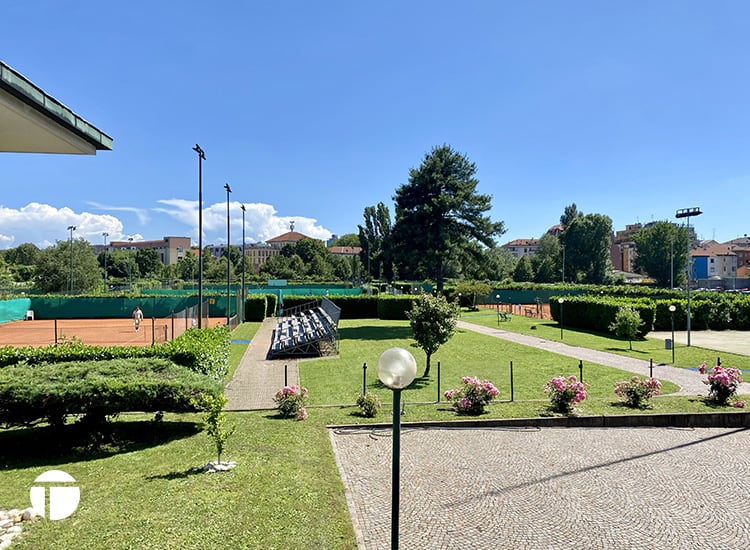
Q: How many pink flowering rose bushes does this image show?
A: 6